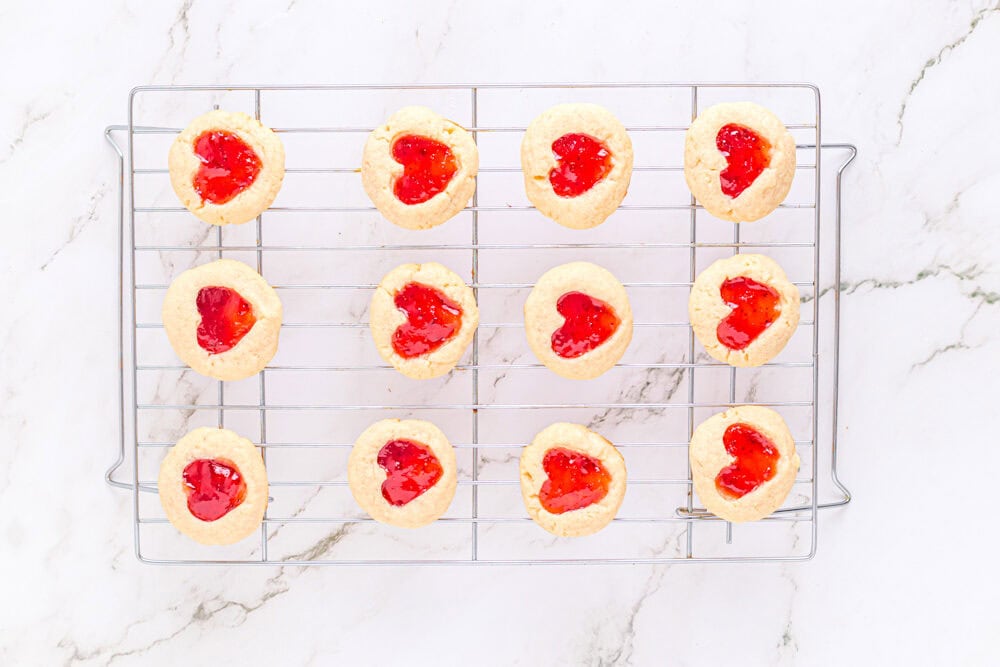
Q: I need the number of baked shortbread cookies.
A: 12